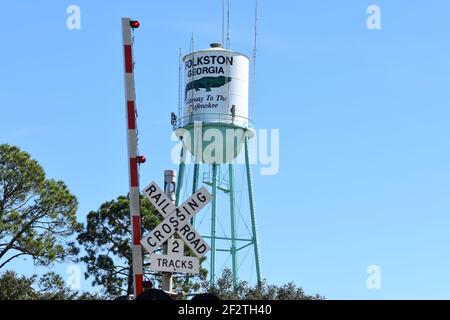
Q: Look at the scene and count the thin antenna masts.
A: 5